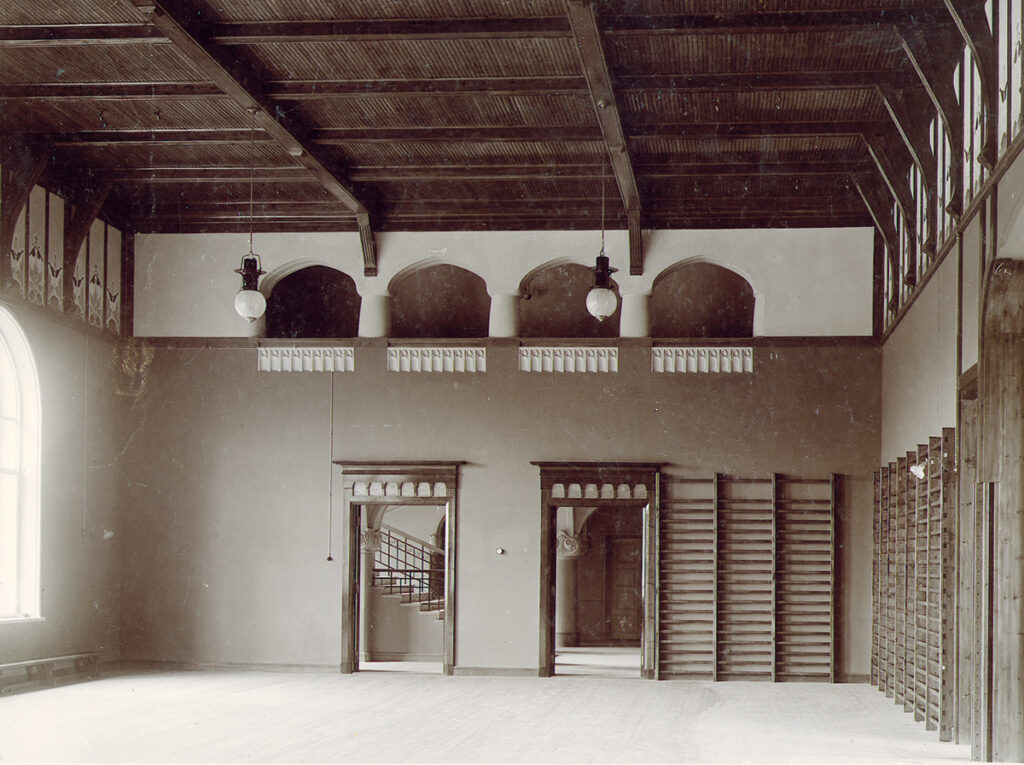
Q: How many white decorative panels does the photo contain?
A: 4